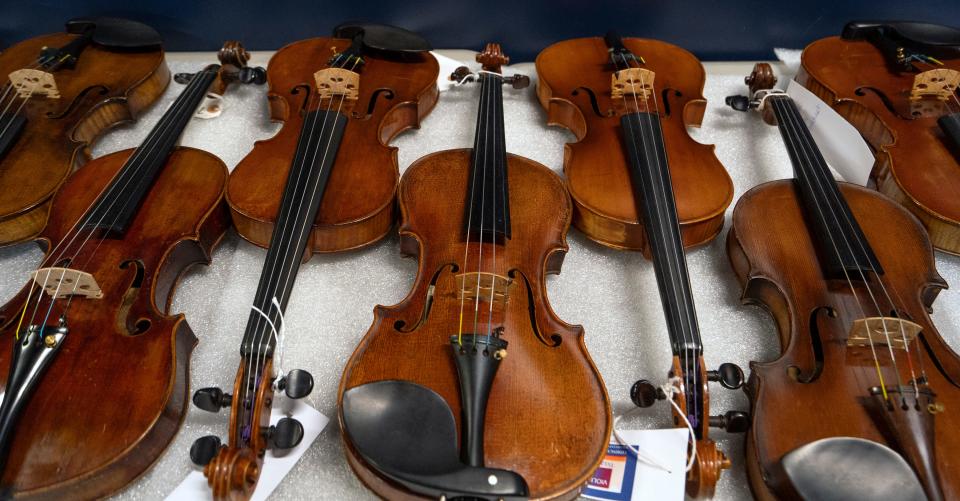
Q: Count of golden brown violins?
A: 7